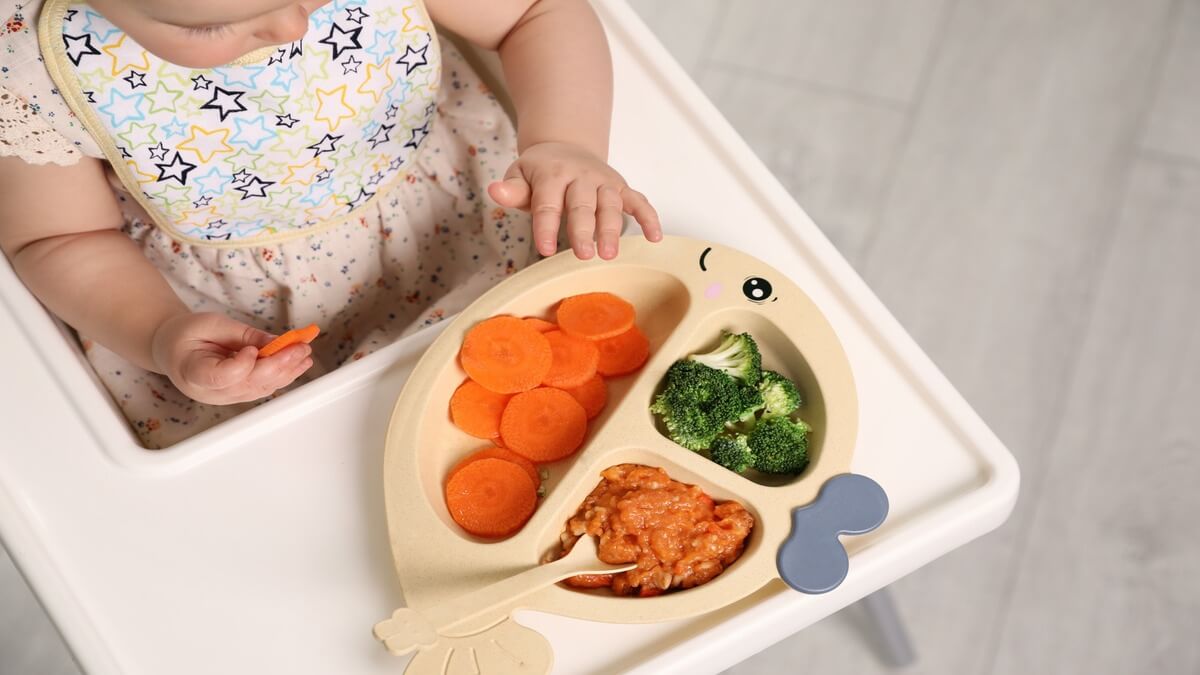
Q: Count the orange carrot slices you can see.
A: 11